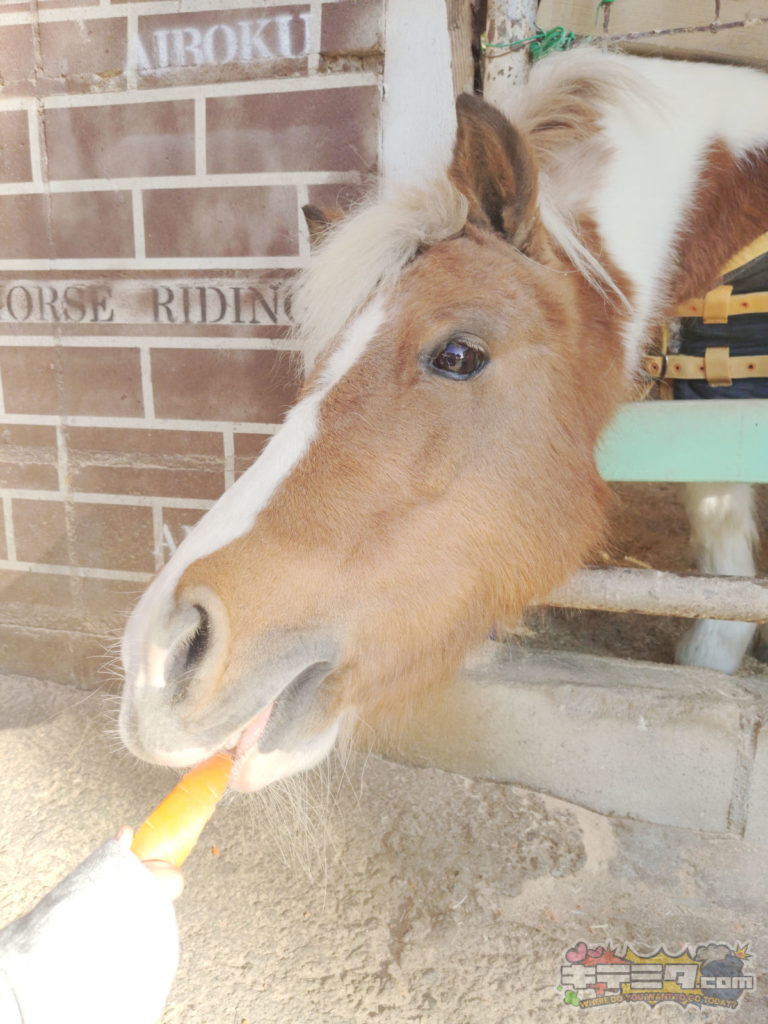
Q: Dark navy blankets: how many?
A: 1